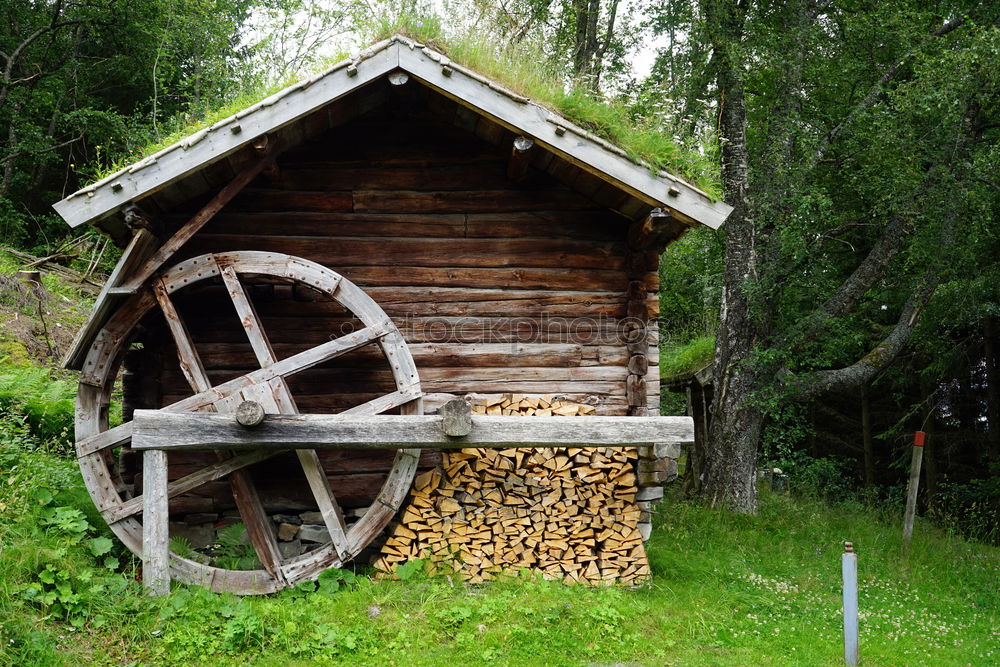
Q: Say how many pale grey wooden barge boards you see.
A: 2